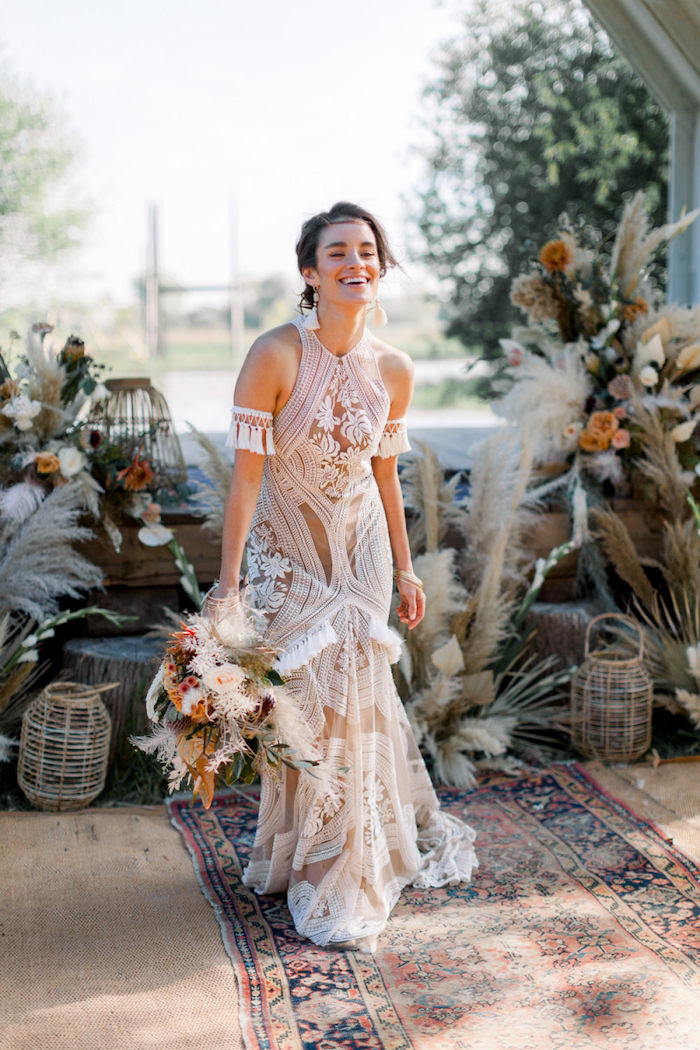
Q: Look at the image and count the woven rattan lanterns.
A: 3